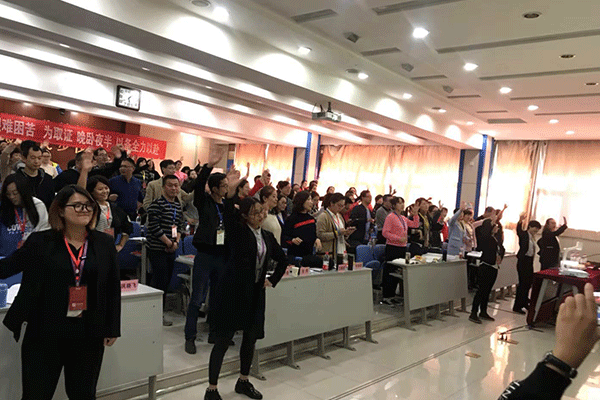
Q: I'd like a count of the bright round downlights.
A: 12